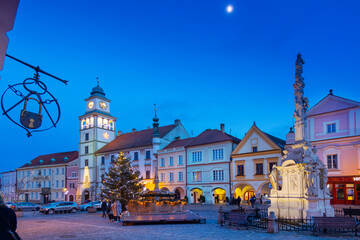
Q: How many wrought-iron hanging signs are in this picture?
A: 1